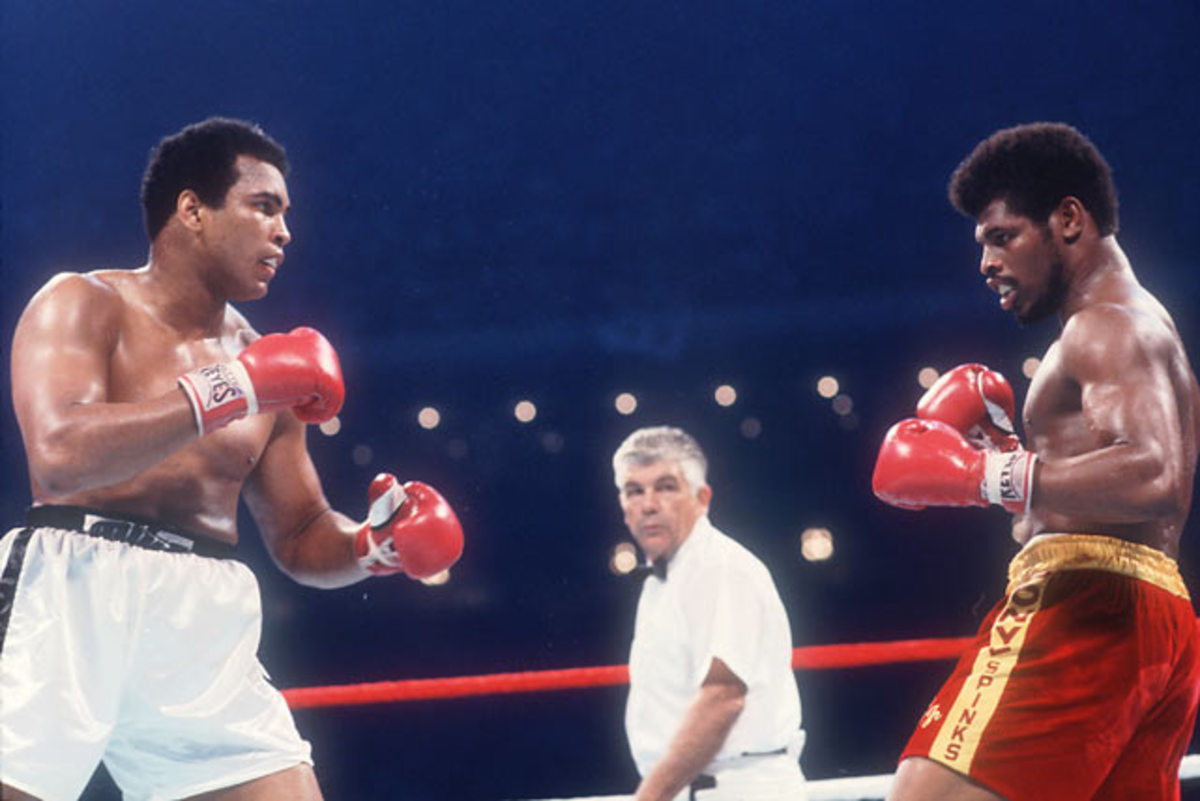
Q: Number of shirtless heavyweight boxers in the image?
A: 2